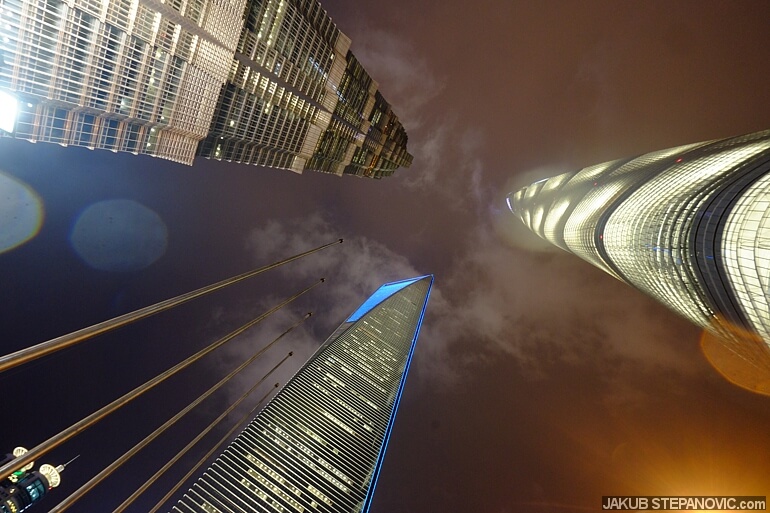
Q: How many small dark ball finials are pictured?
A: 5